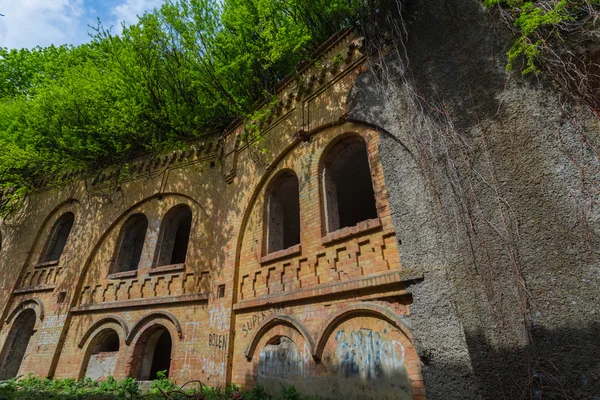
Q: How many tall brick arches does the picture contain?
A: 3